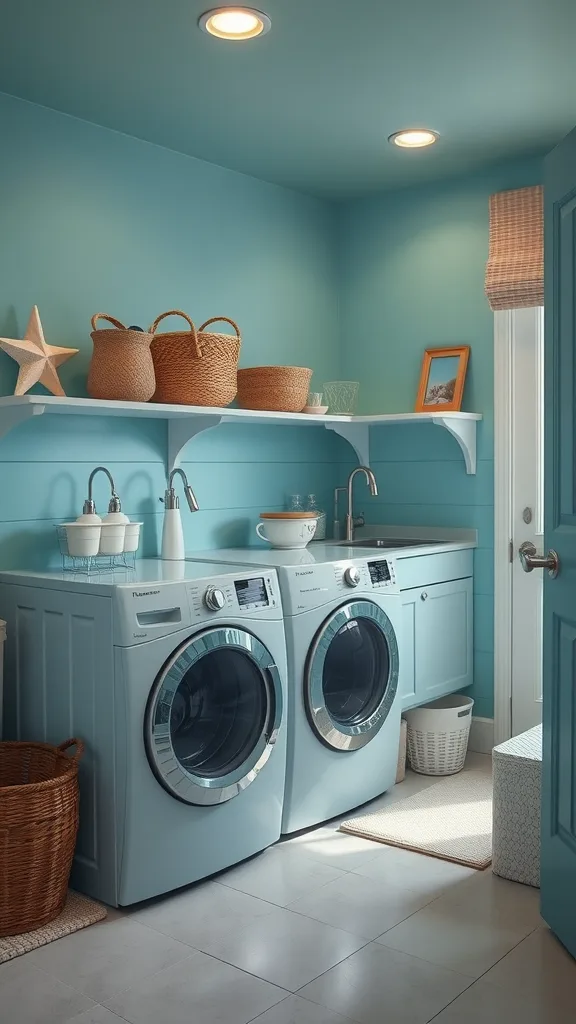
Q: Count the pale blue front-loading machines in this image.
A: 2